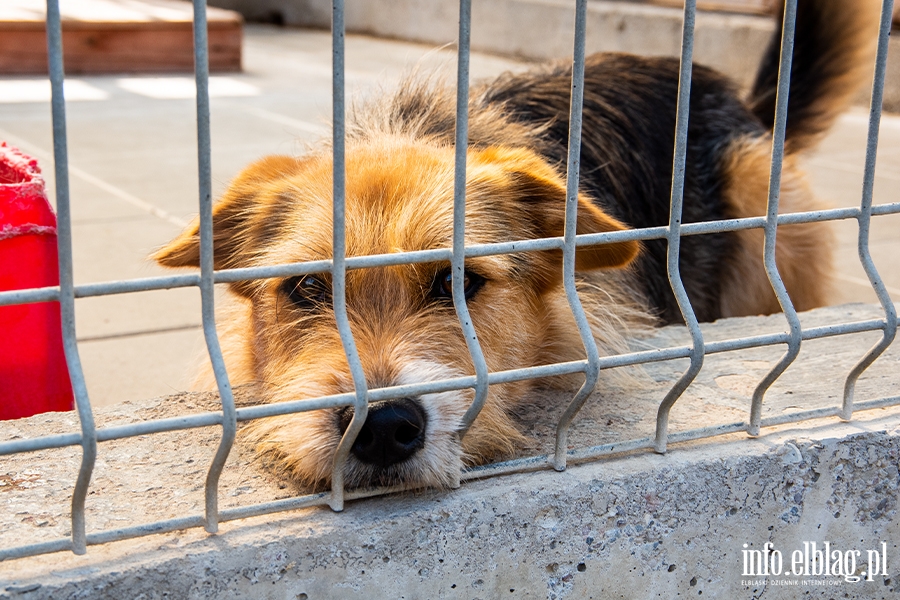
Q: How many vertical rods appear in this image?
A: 8